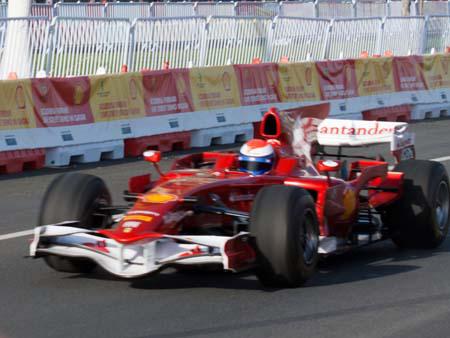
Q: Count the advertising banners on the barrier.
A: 11